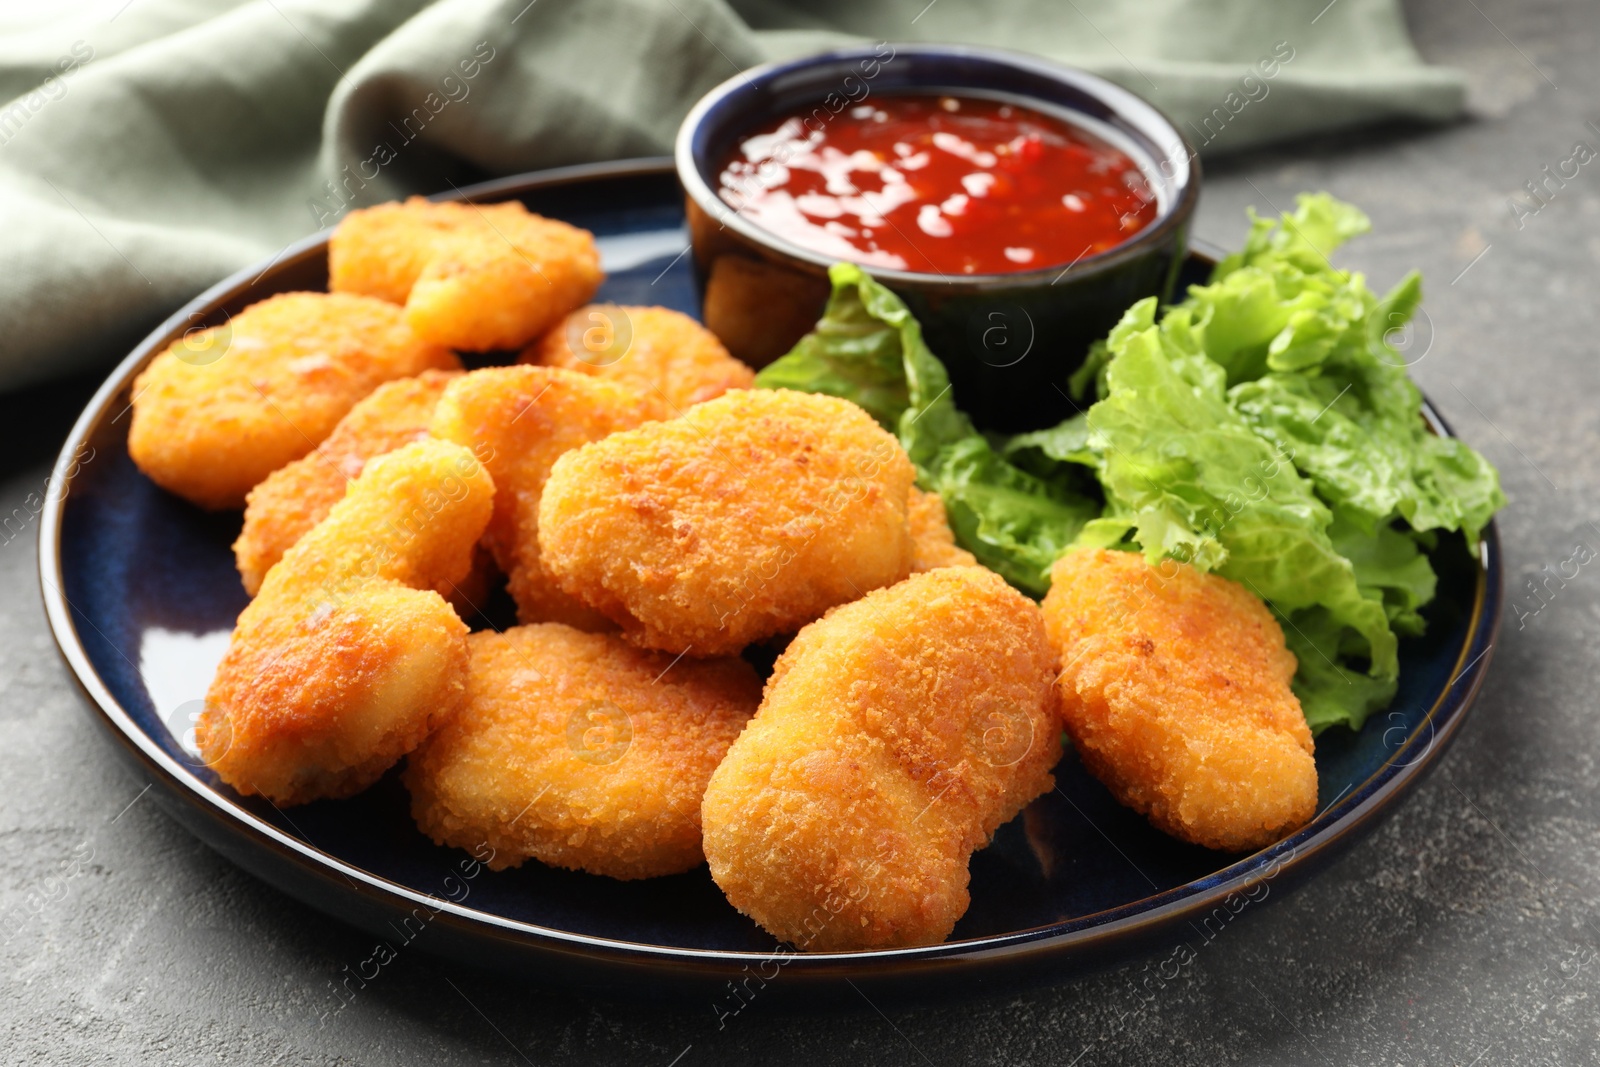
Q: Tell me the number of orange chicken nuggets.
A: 11